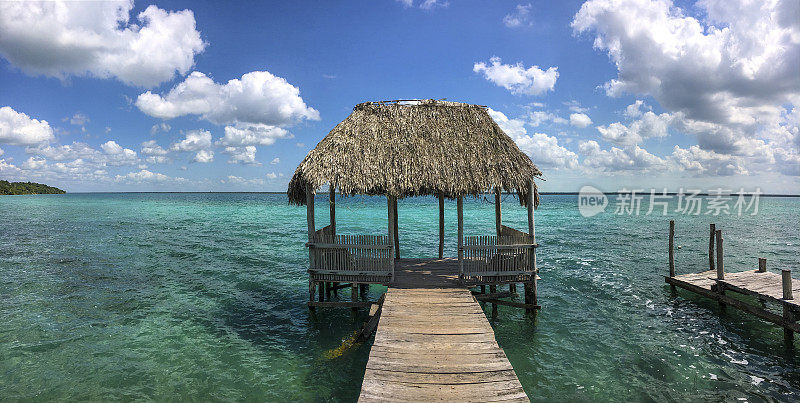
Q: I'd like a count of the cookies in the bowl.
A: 0